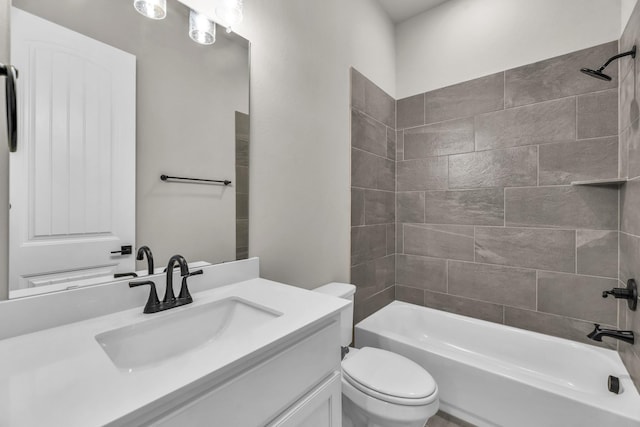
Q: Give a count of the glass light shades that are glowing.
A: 3